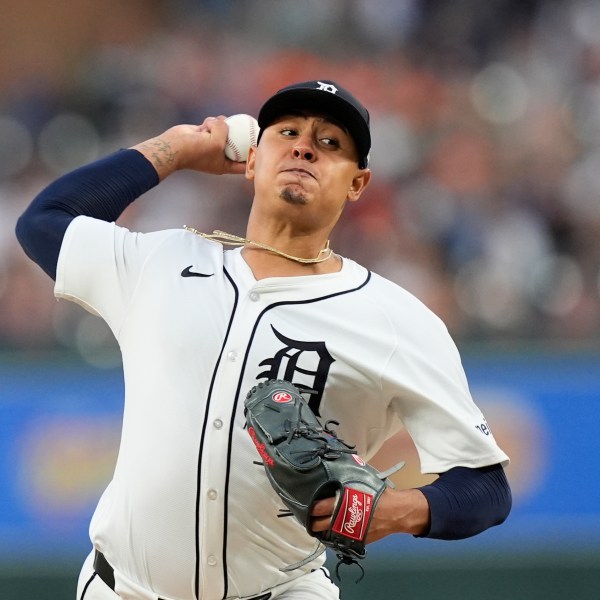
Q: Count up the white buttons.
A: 5